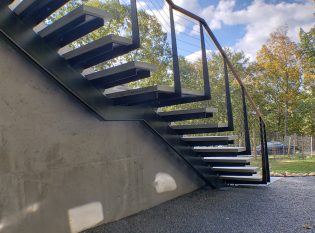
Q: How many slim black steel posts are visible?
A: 7